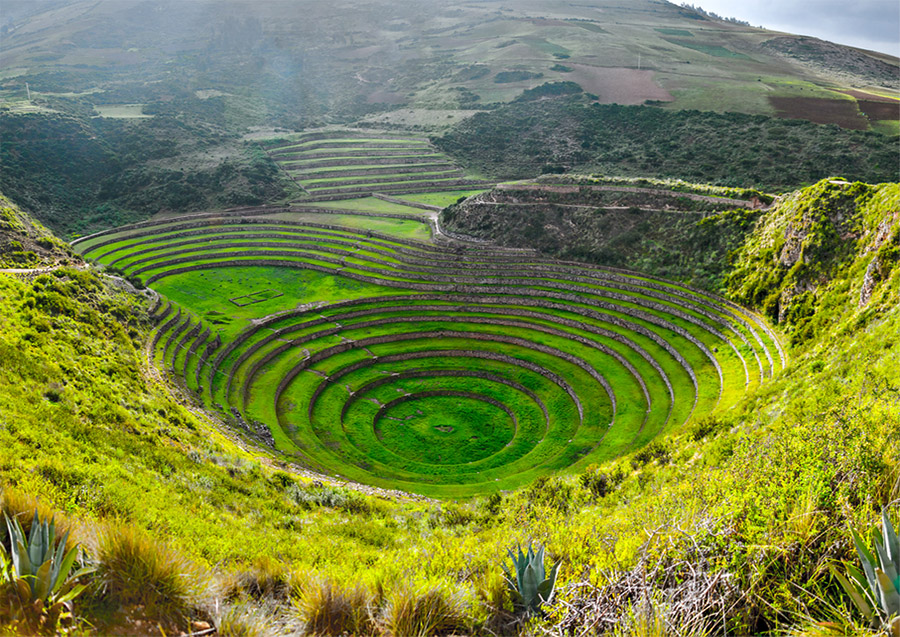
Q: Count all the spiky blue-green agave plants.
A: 3